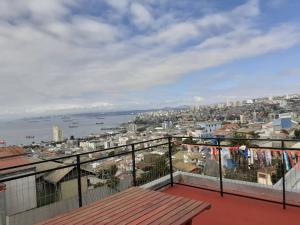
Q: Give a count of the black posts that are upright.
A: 5